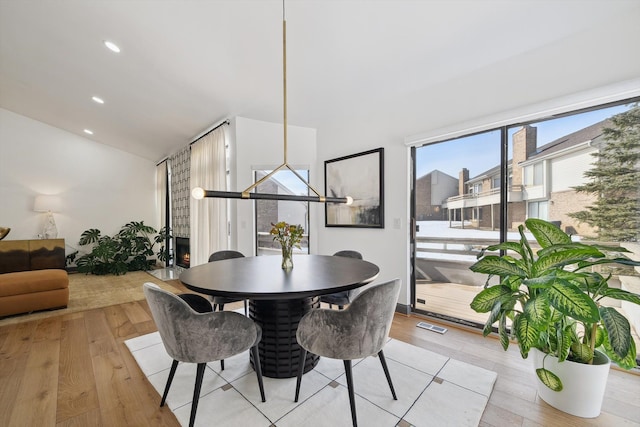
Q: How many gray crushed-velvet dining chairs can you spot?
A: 4